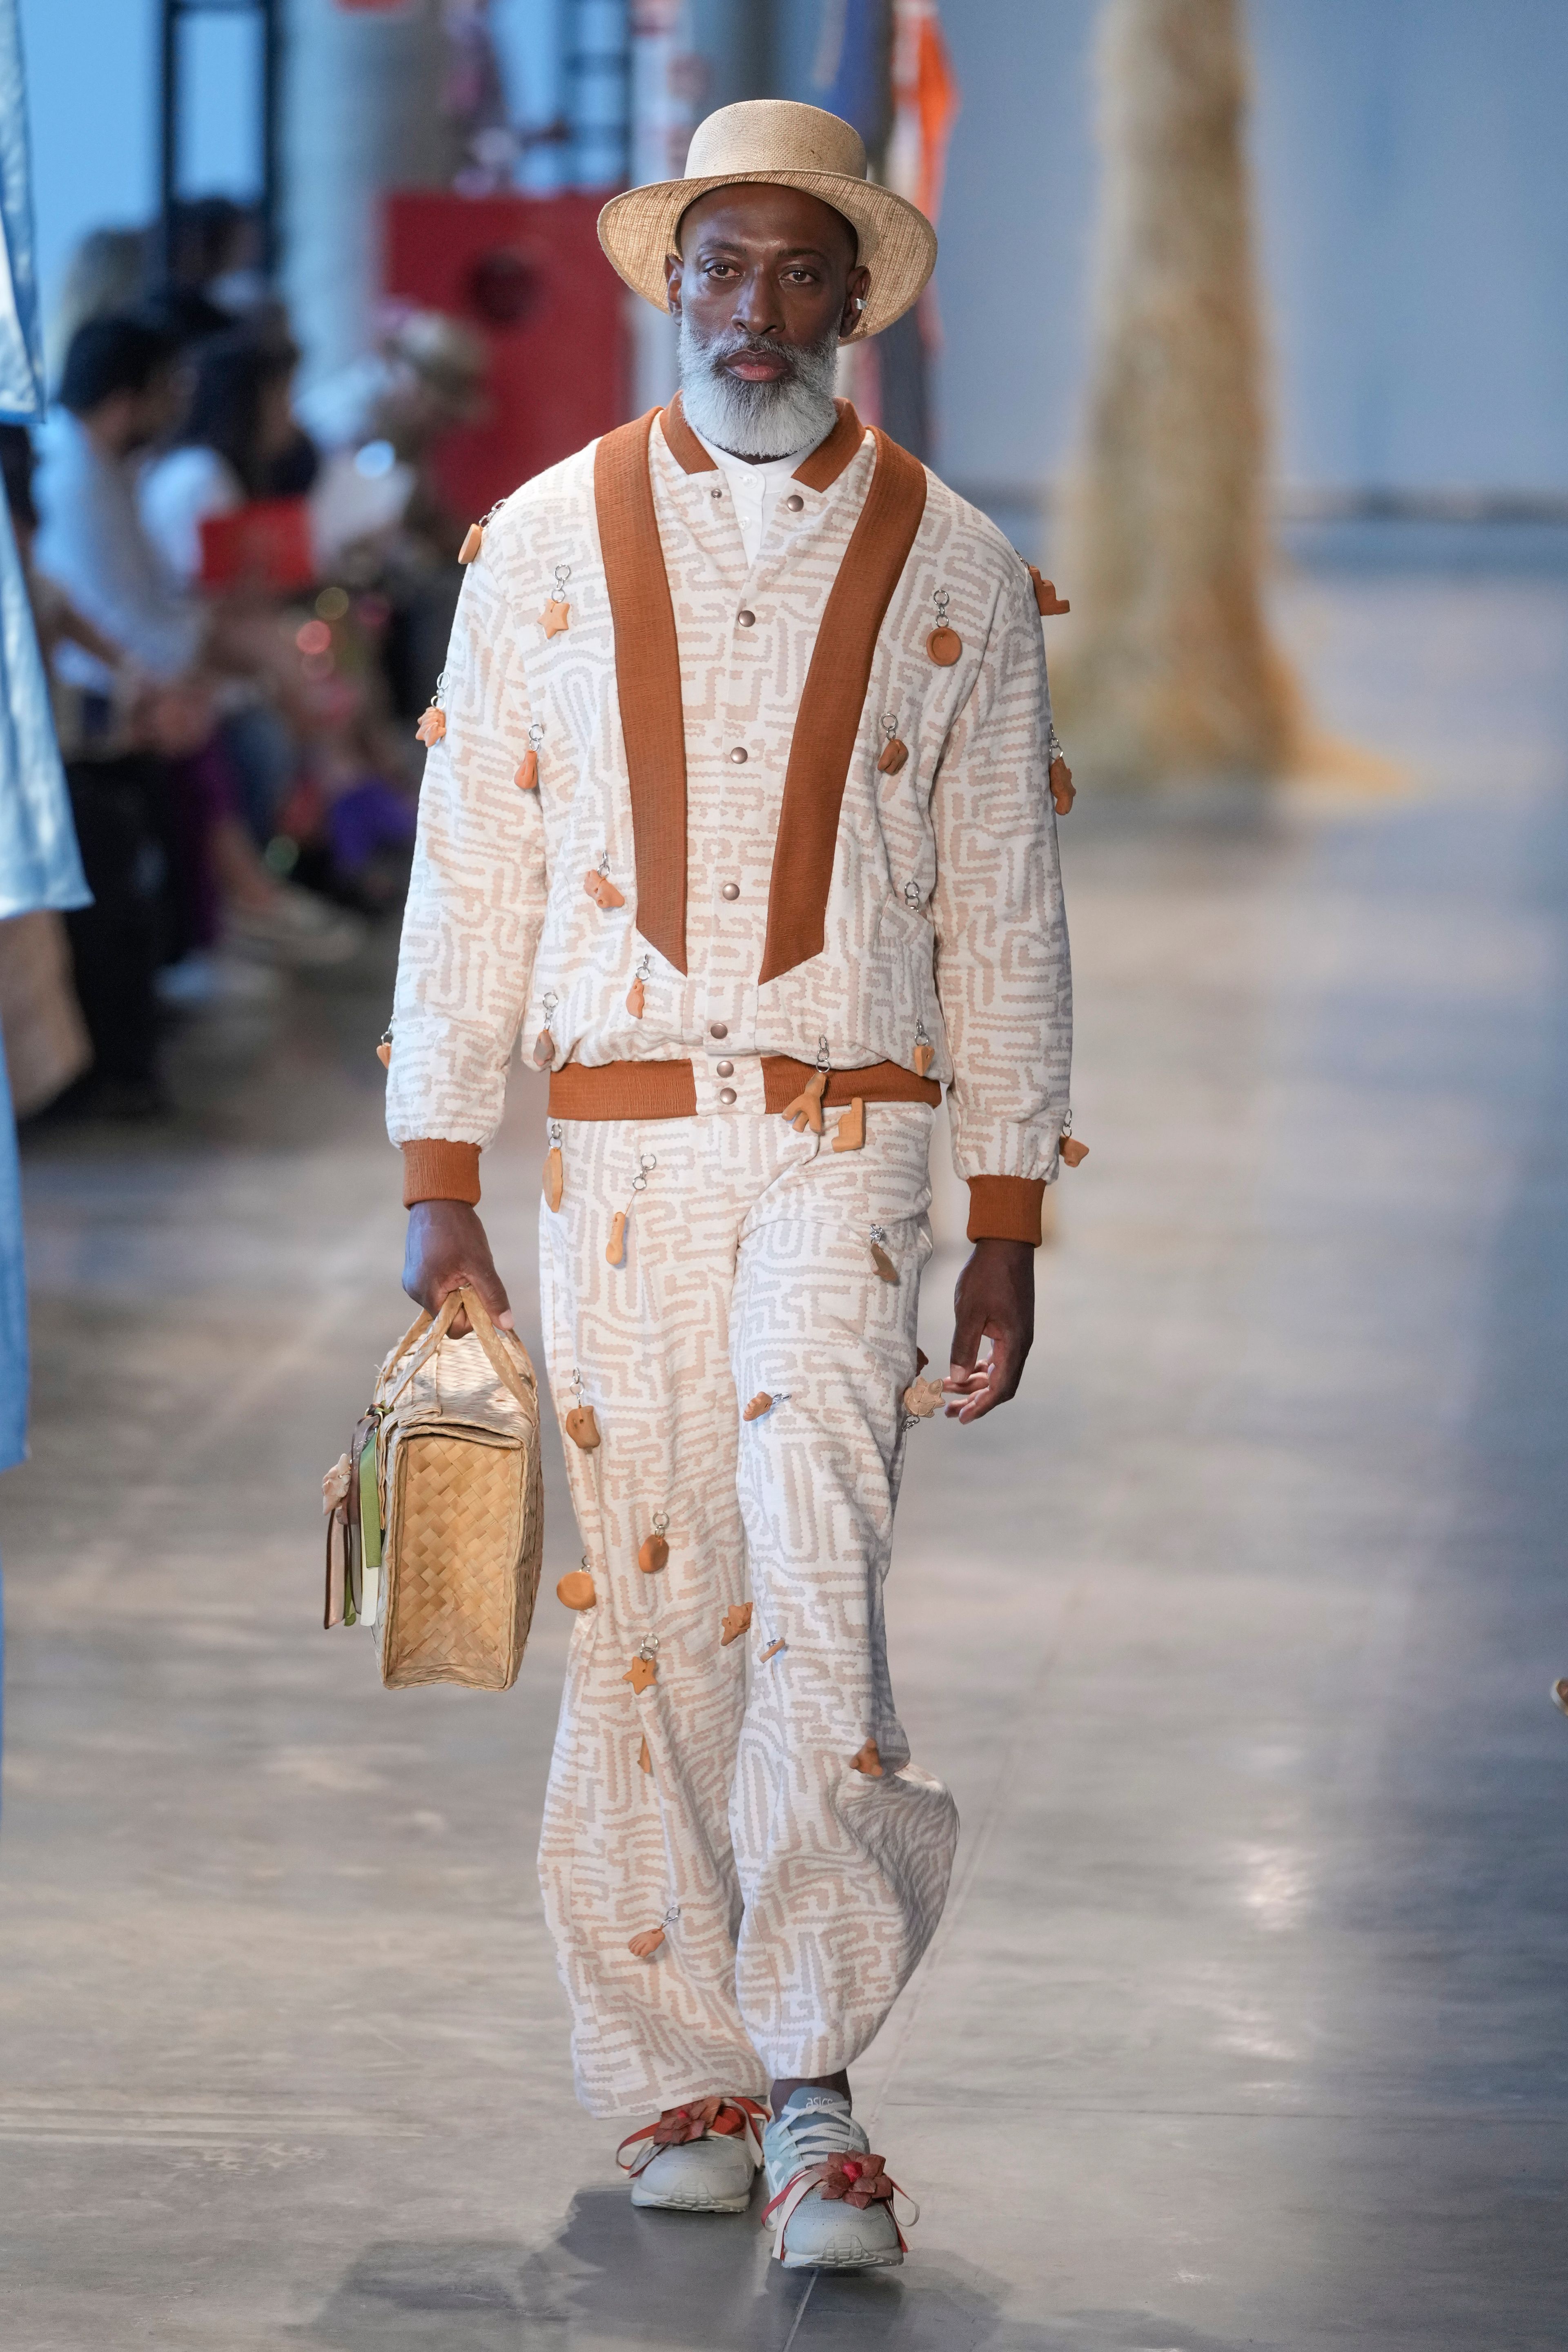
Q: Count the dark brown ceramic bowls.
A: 0